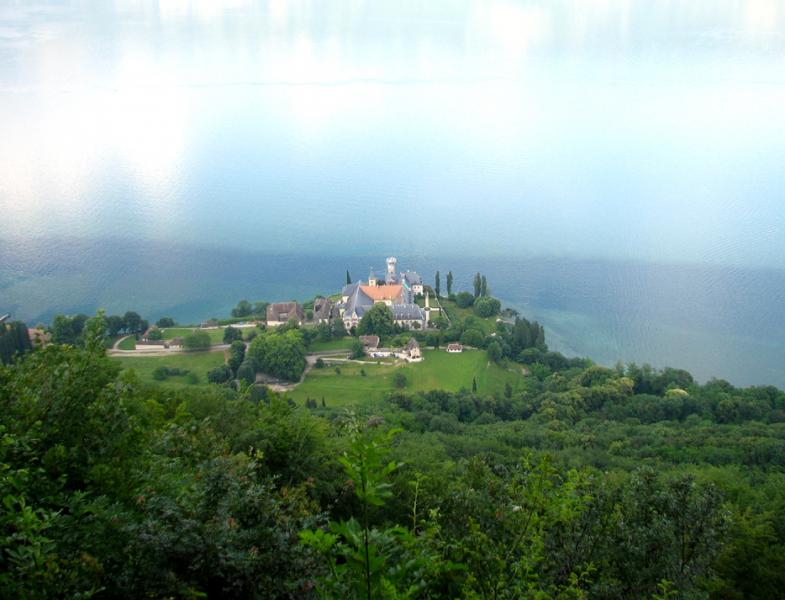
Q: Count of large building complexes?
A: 1